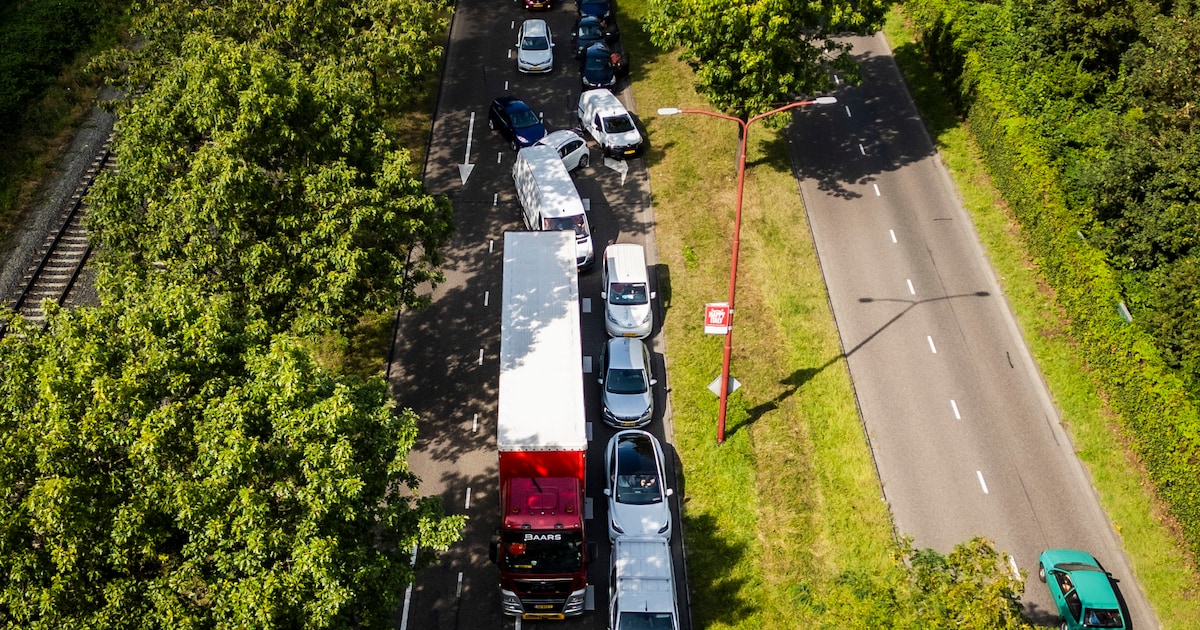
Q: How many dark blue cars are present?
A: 4